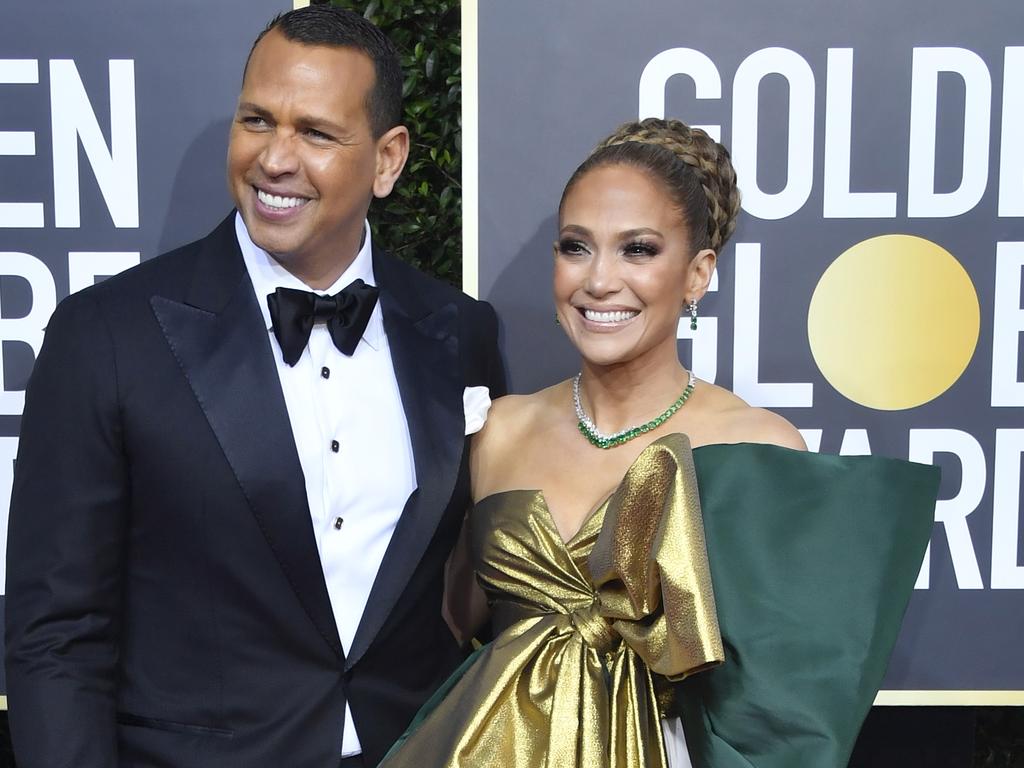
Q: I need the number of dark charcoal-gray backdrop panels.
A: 2